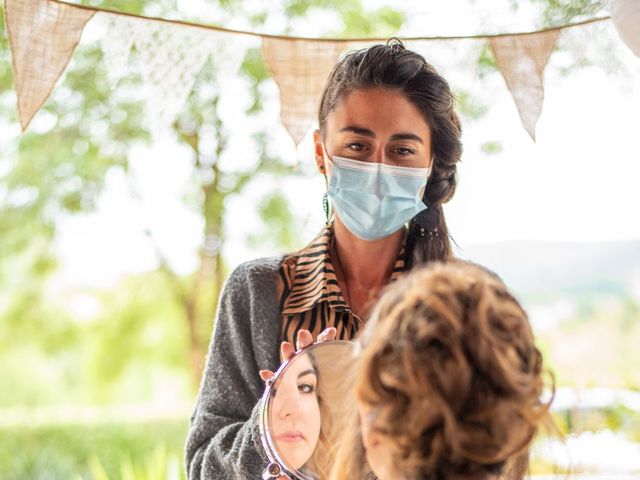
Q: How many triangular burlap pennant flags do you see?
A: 3